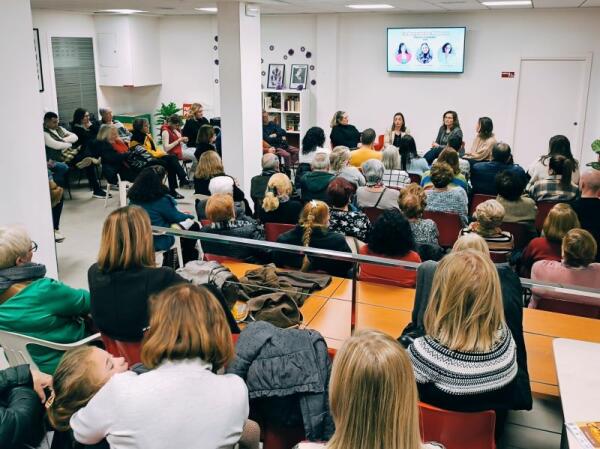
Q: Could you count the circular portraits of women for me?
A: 3